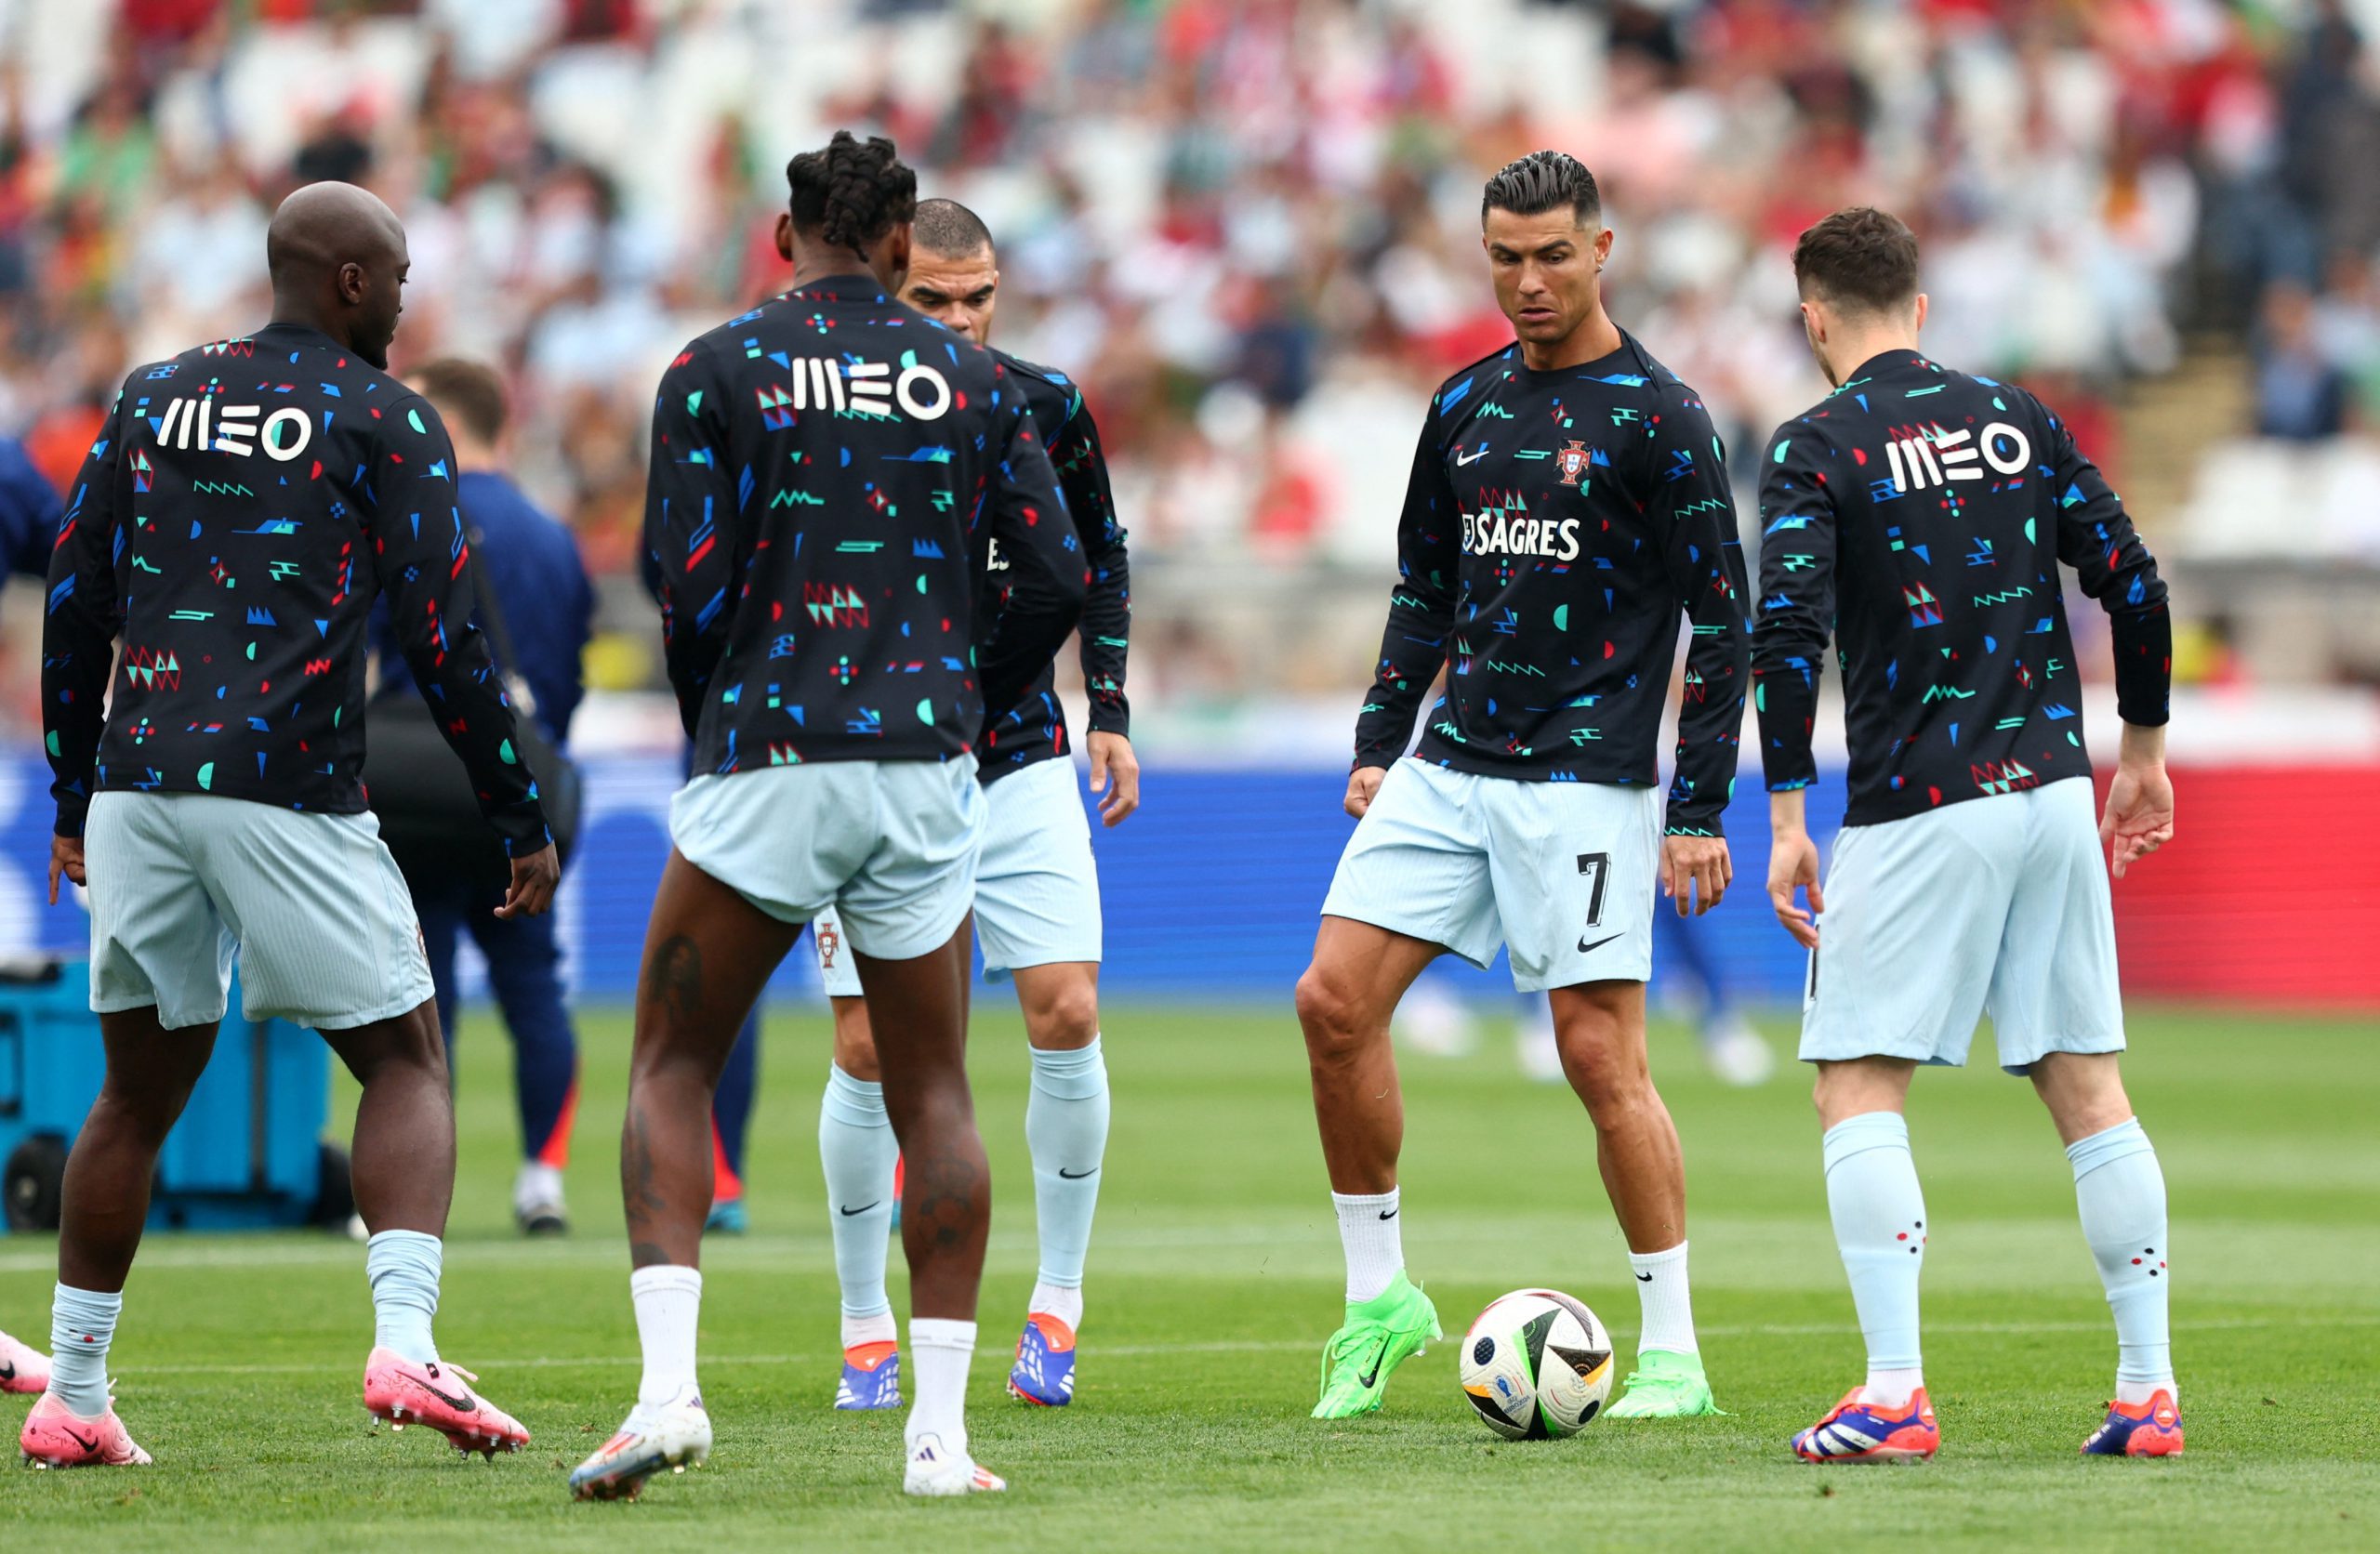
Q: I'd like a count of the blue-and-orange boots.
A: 4